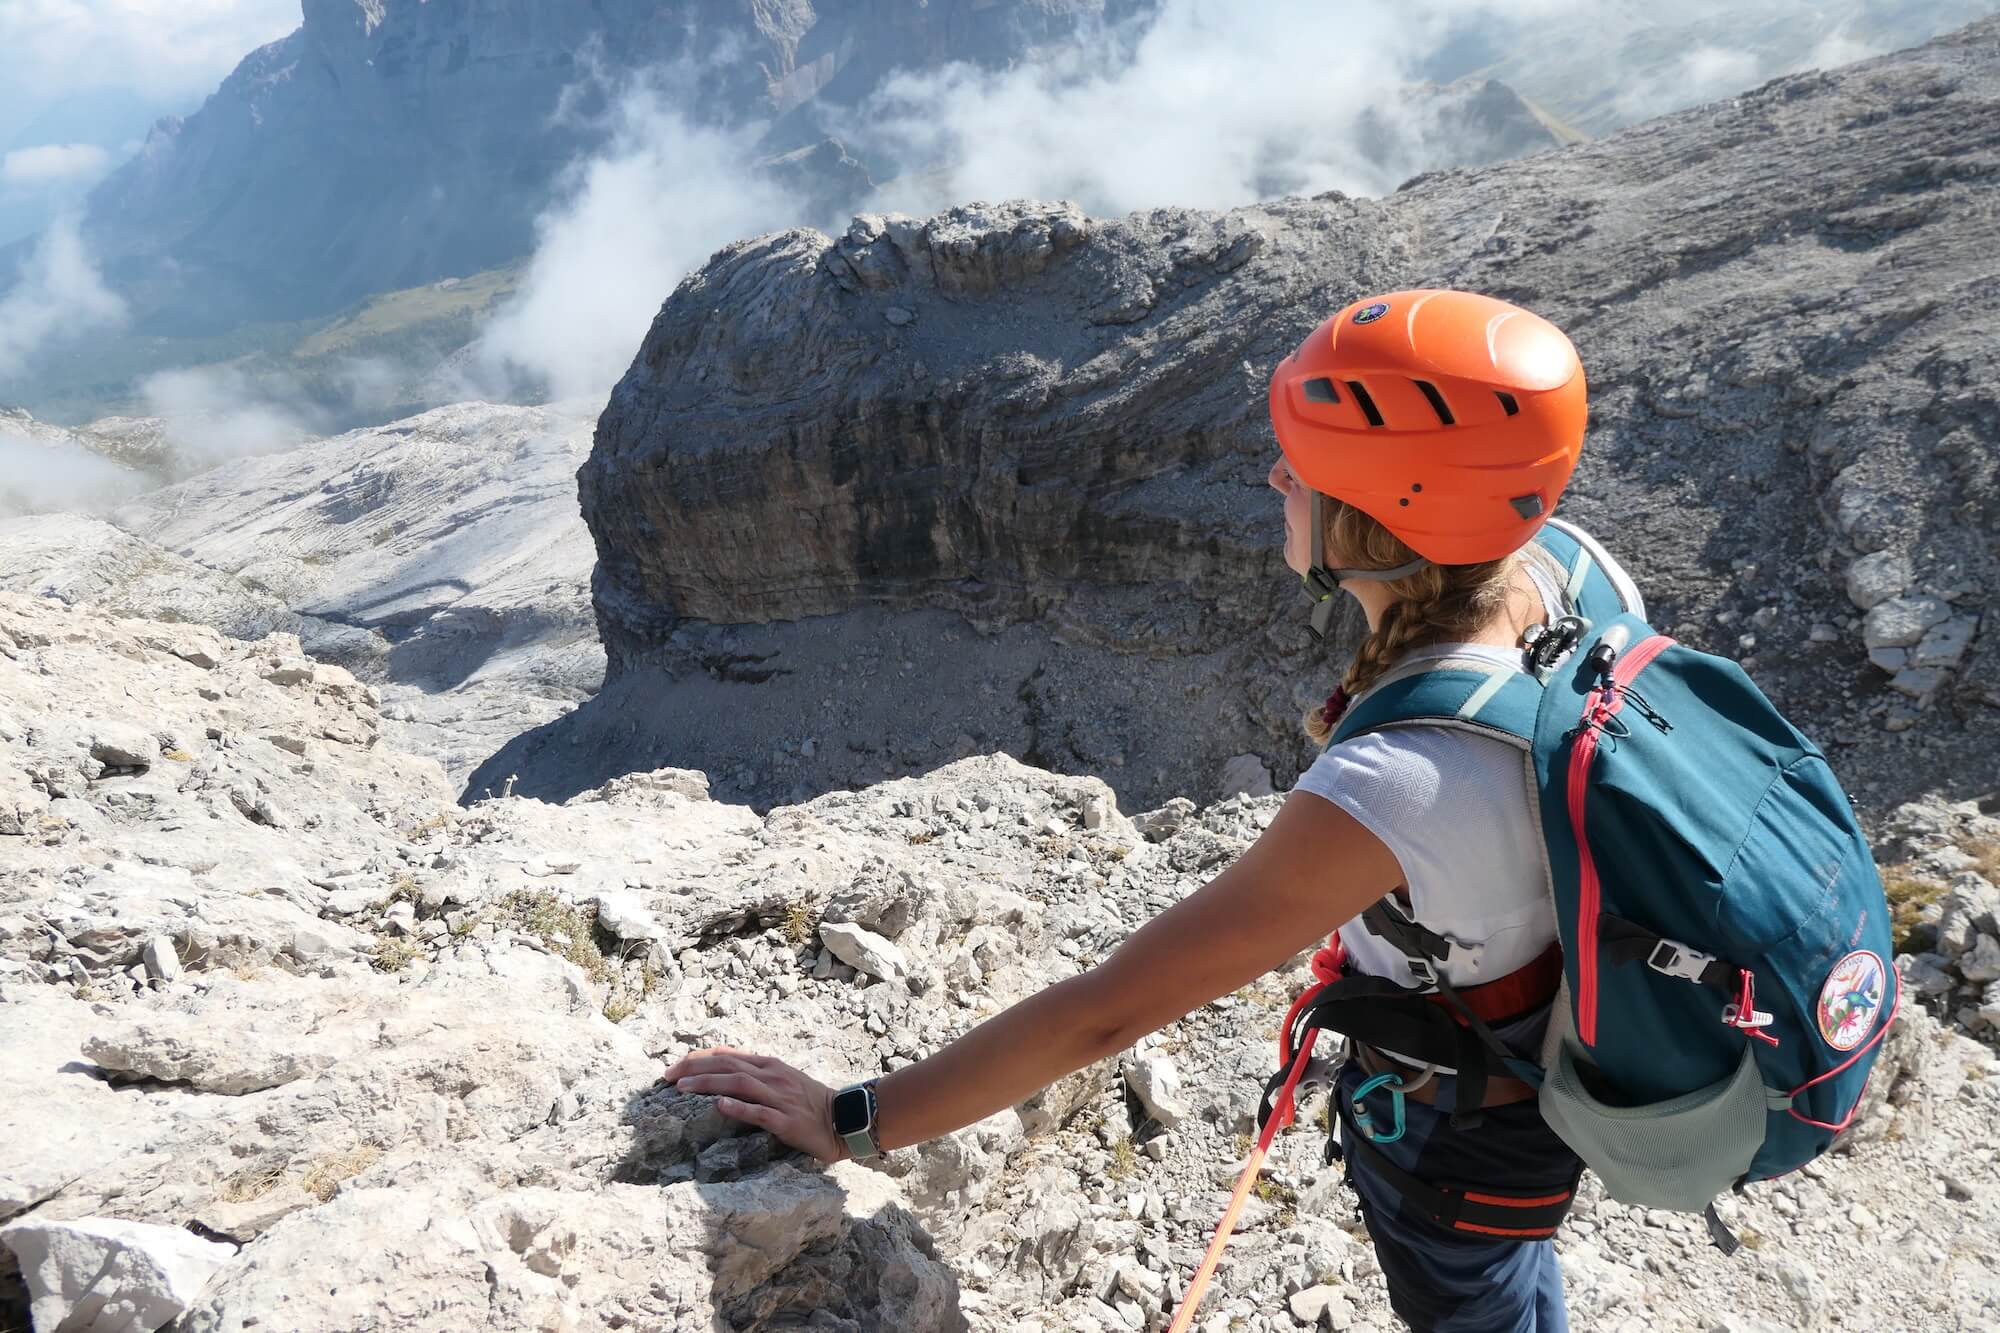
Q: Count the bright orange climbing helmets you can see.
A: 1